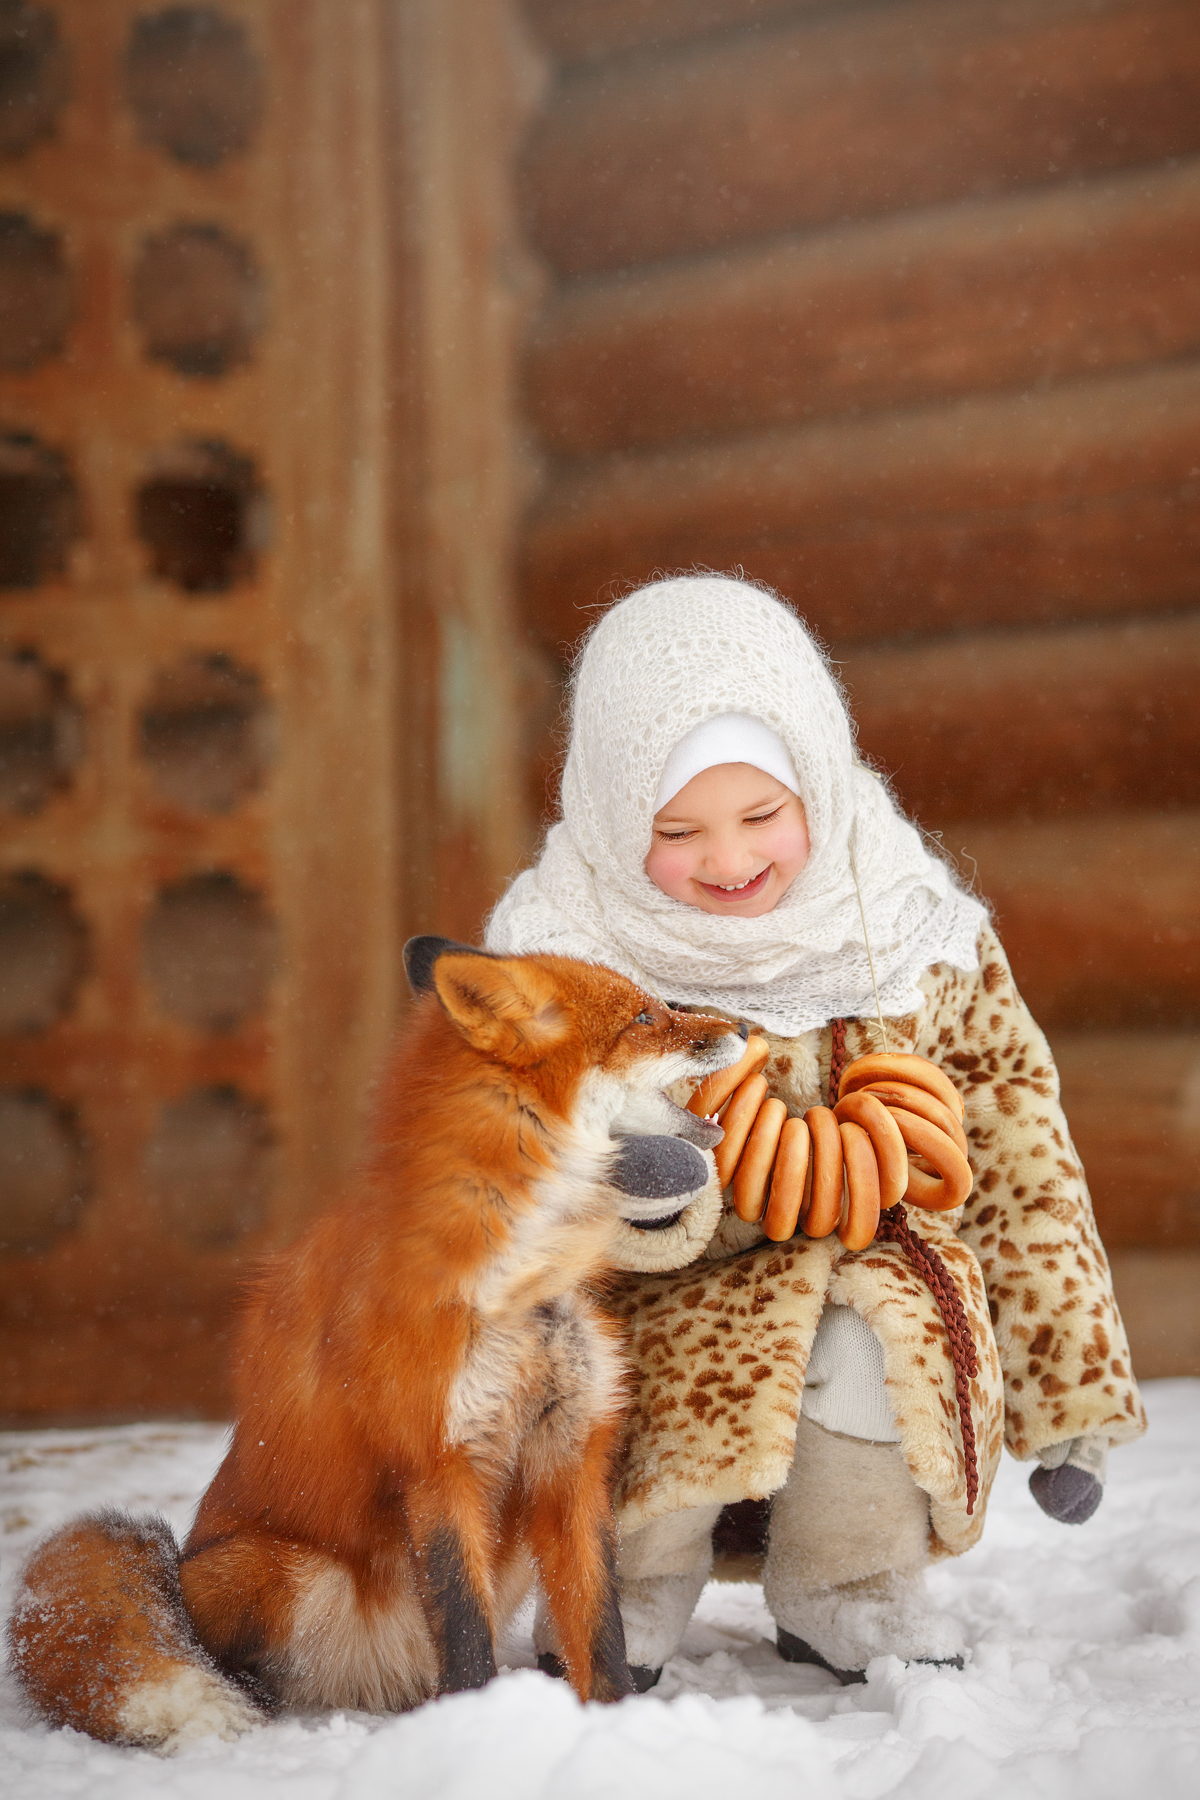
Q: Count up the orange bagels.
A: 10